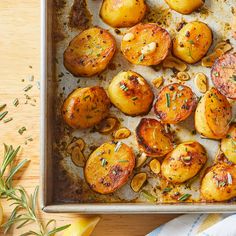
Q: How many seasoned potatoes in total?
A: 15